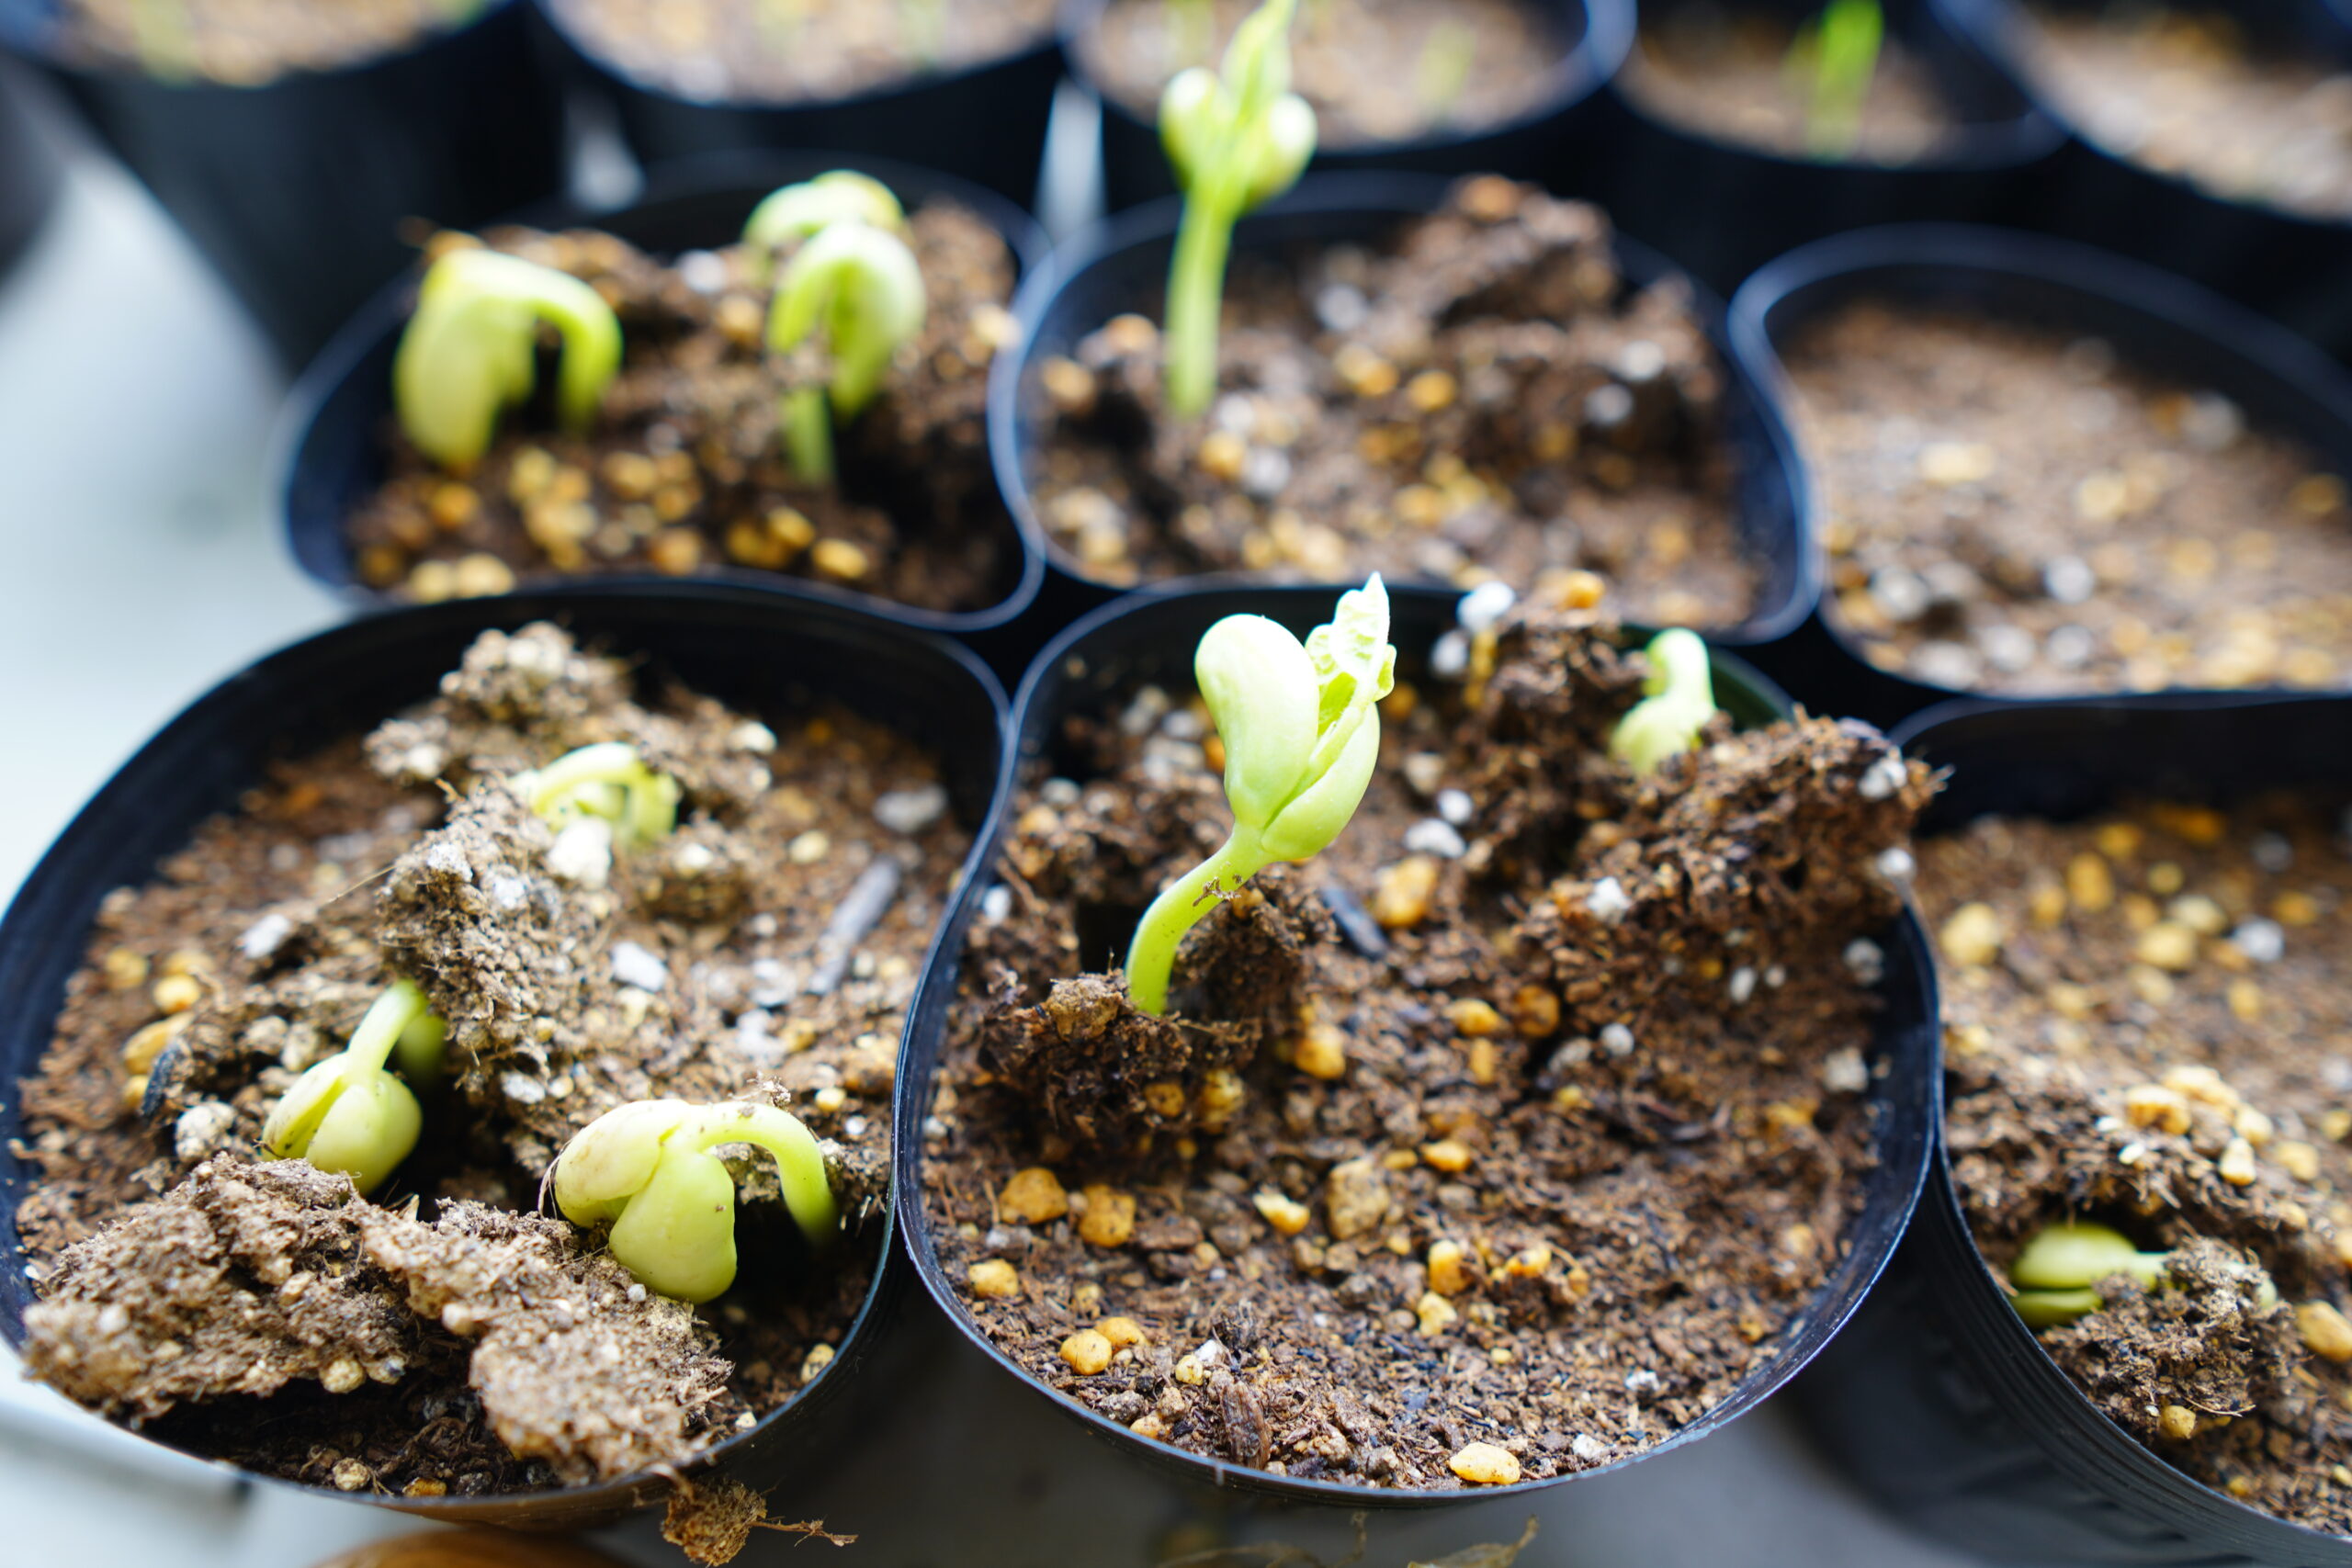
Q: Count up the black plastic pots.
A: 11